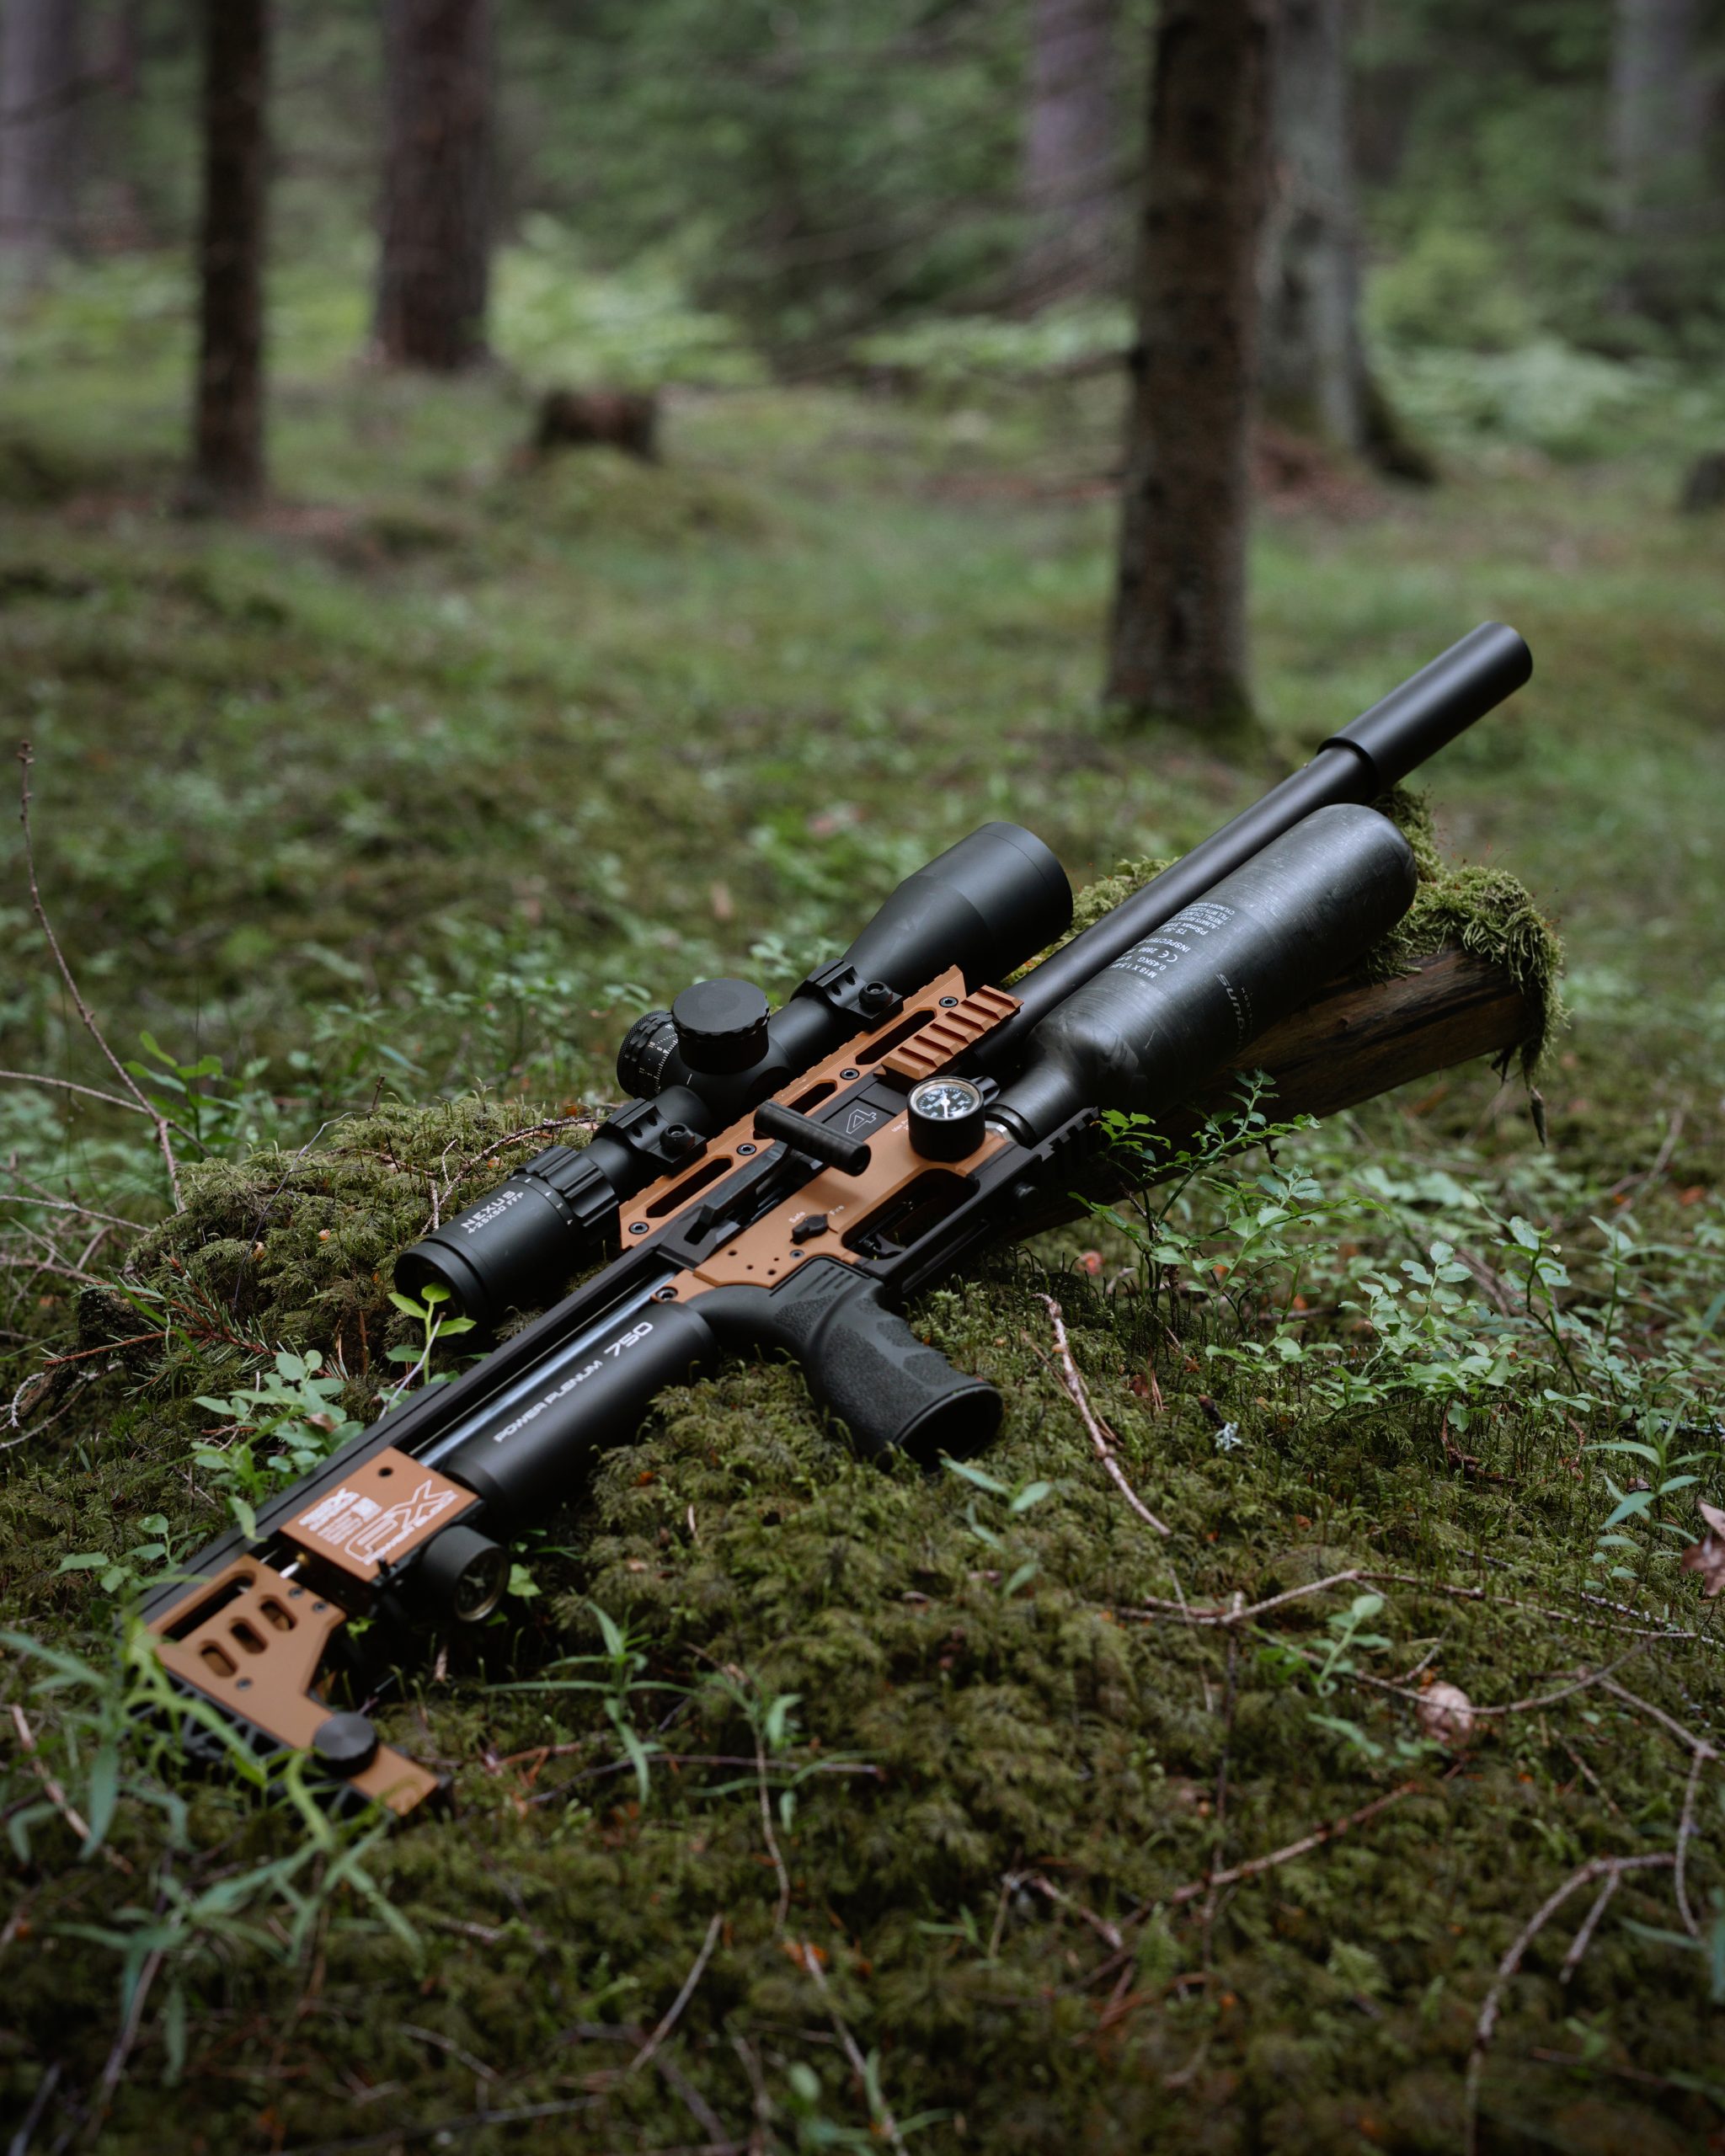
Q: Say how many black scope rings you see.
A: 2